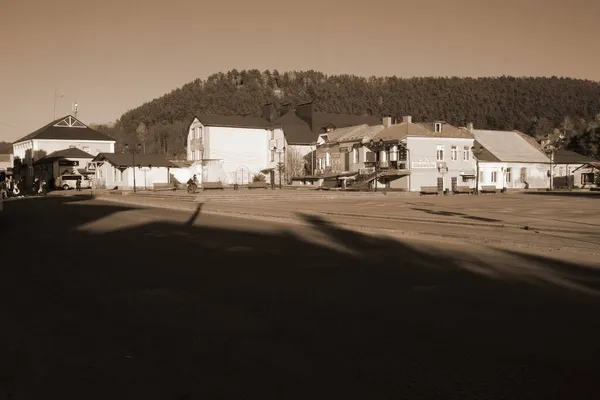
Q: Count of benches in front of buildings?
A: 6